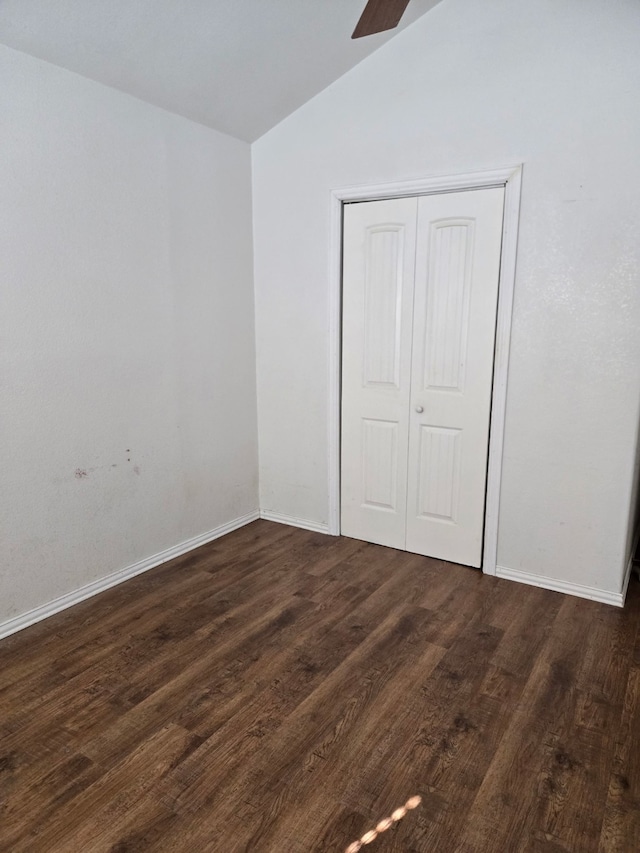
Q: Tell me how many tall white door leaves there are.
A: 2